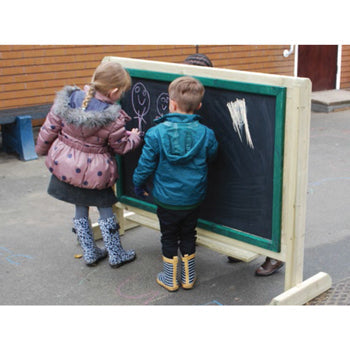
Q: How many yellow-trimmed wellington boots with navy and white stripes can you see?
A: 2